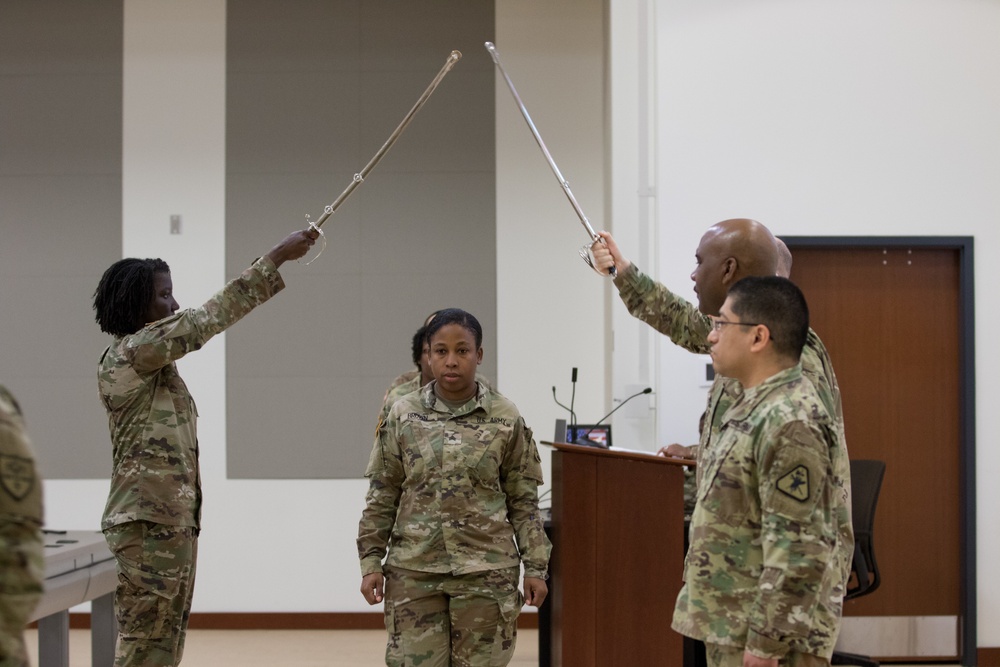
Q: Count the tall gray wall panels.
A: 2